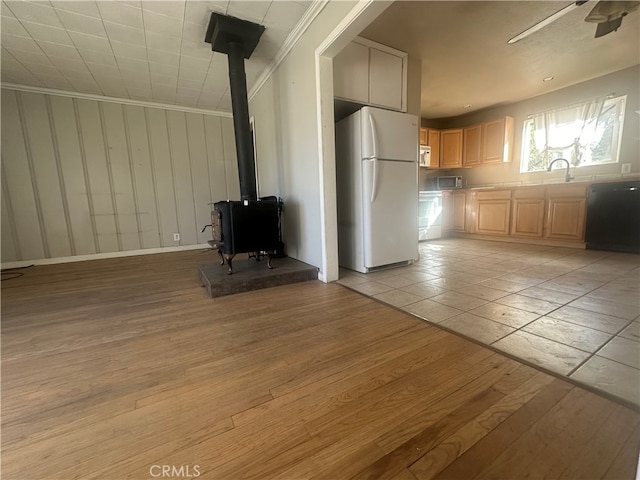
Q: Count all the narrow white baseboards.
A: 1